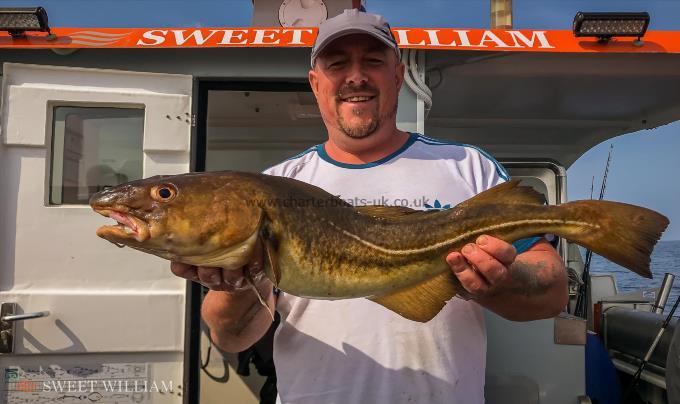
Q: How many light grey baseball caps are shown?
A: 1